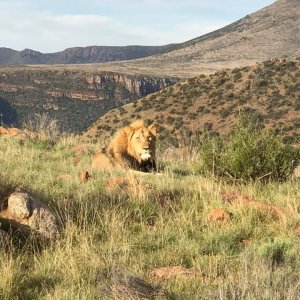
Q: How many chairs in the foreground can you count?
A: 0